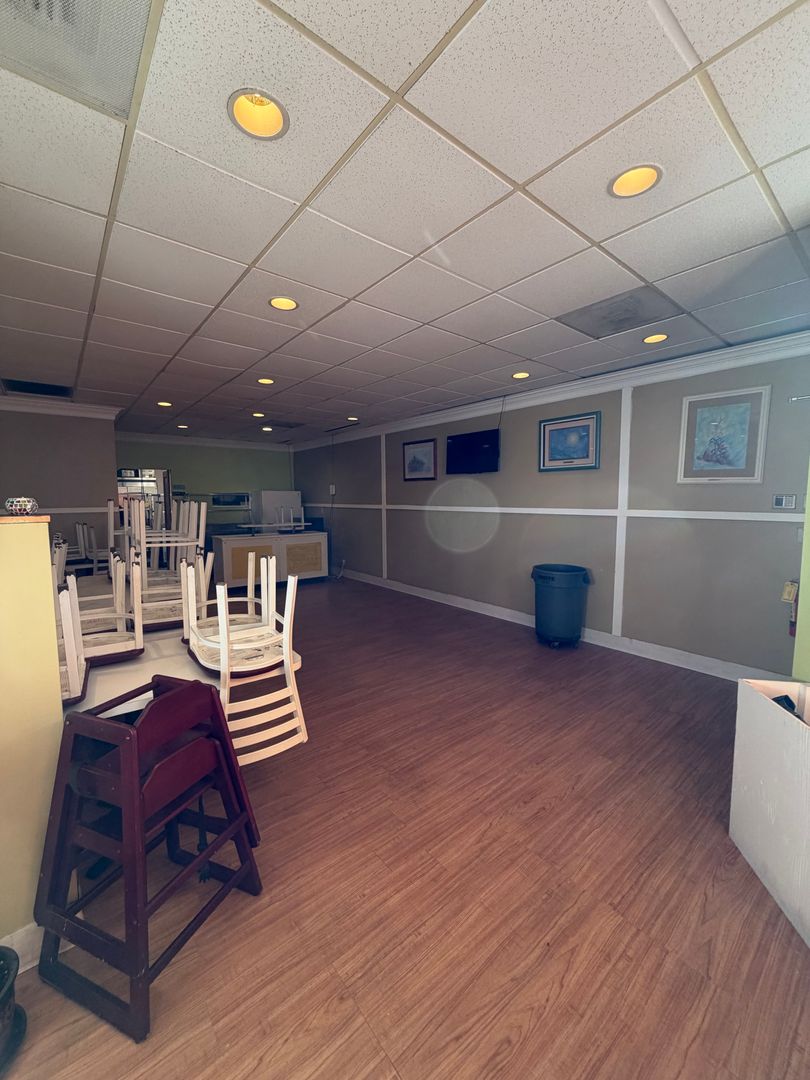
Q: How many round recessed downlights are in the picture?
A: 11